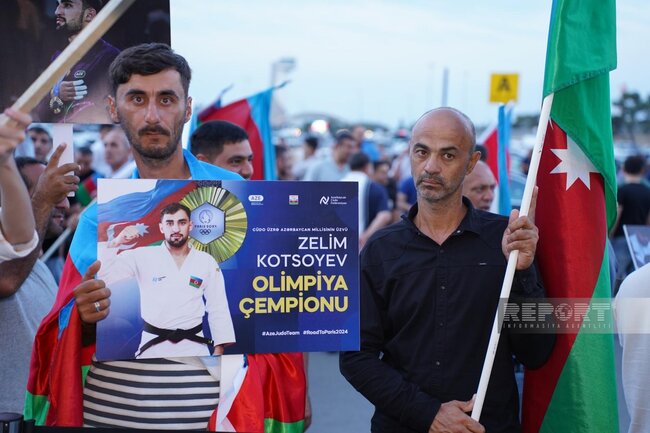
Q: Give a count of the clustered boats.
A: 0